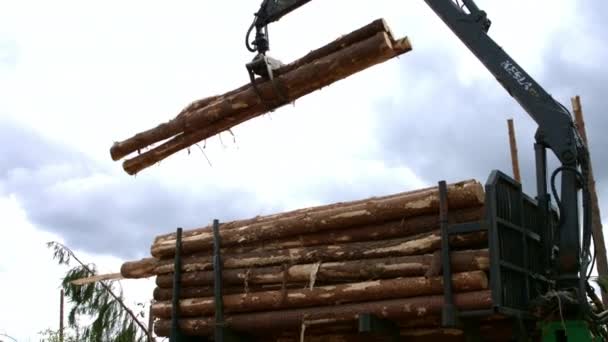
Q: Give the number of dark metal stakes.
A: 3